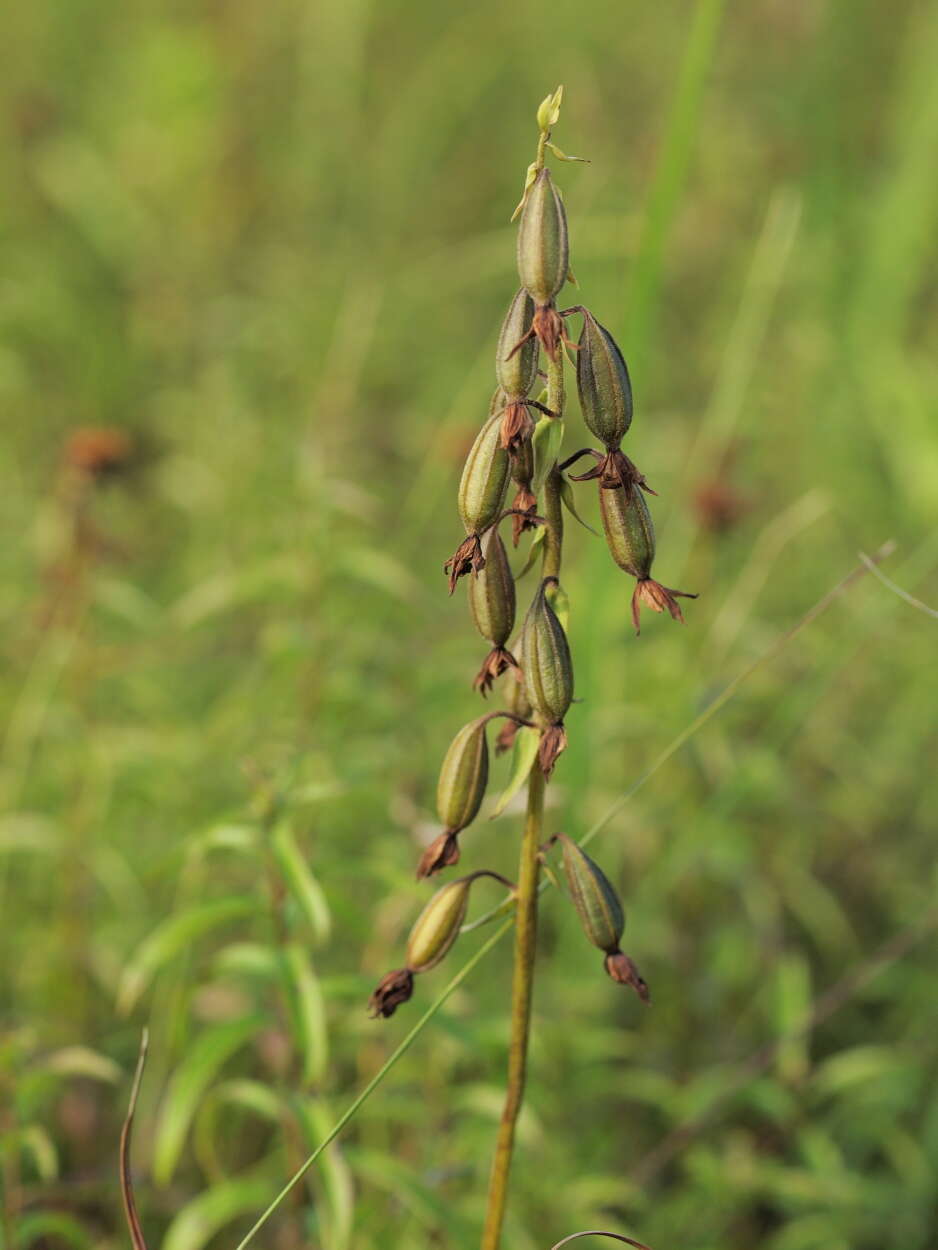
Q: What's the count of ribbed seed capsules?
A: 12